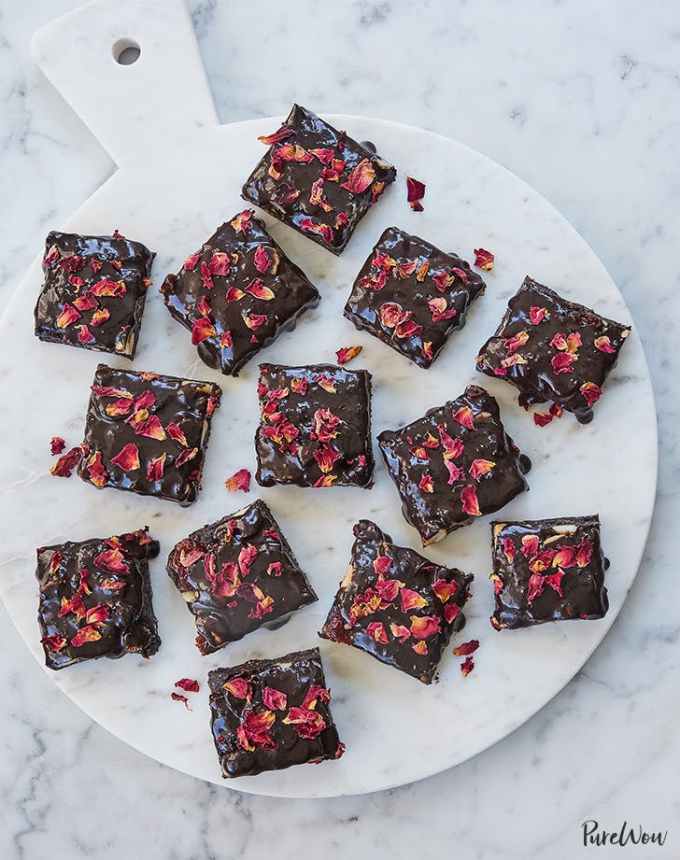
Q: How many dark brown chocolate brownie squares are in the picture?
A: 13